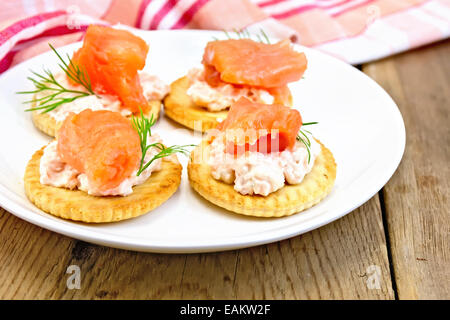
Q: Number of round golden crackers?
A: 4